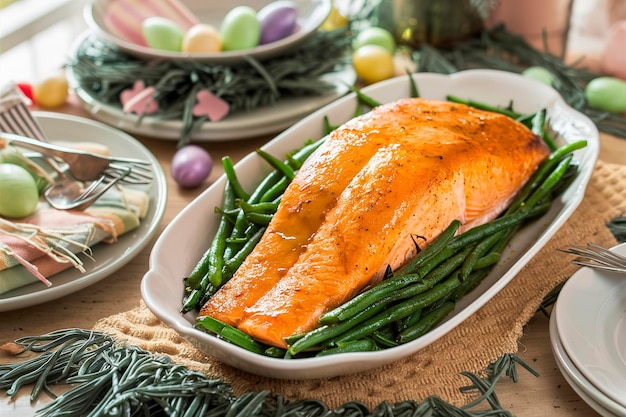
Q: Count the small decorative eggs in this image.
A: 11